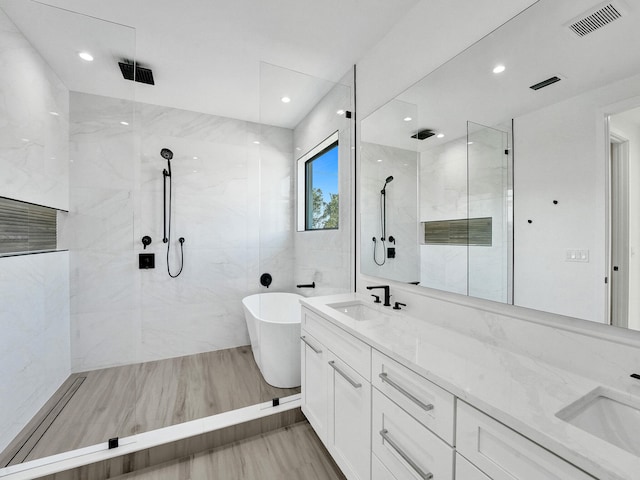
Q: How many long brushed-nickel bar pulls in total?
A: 4